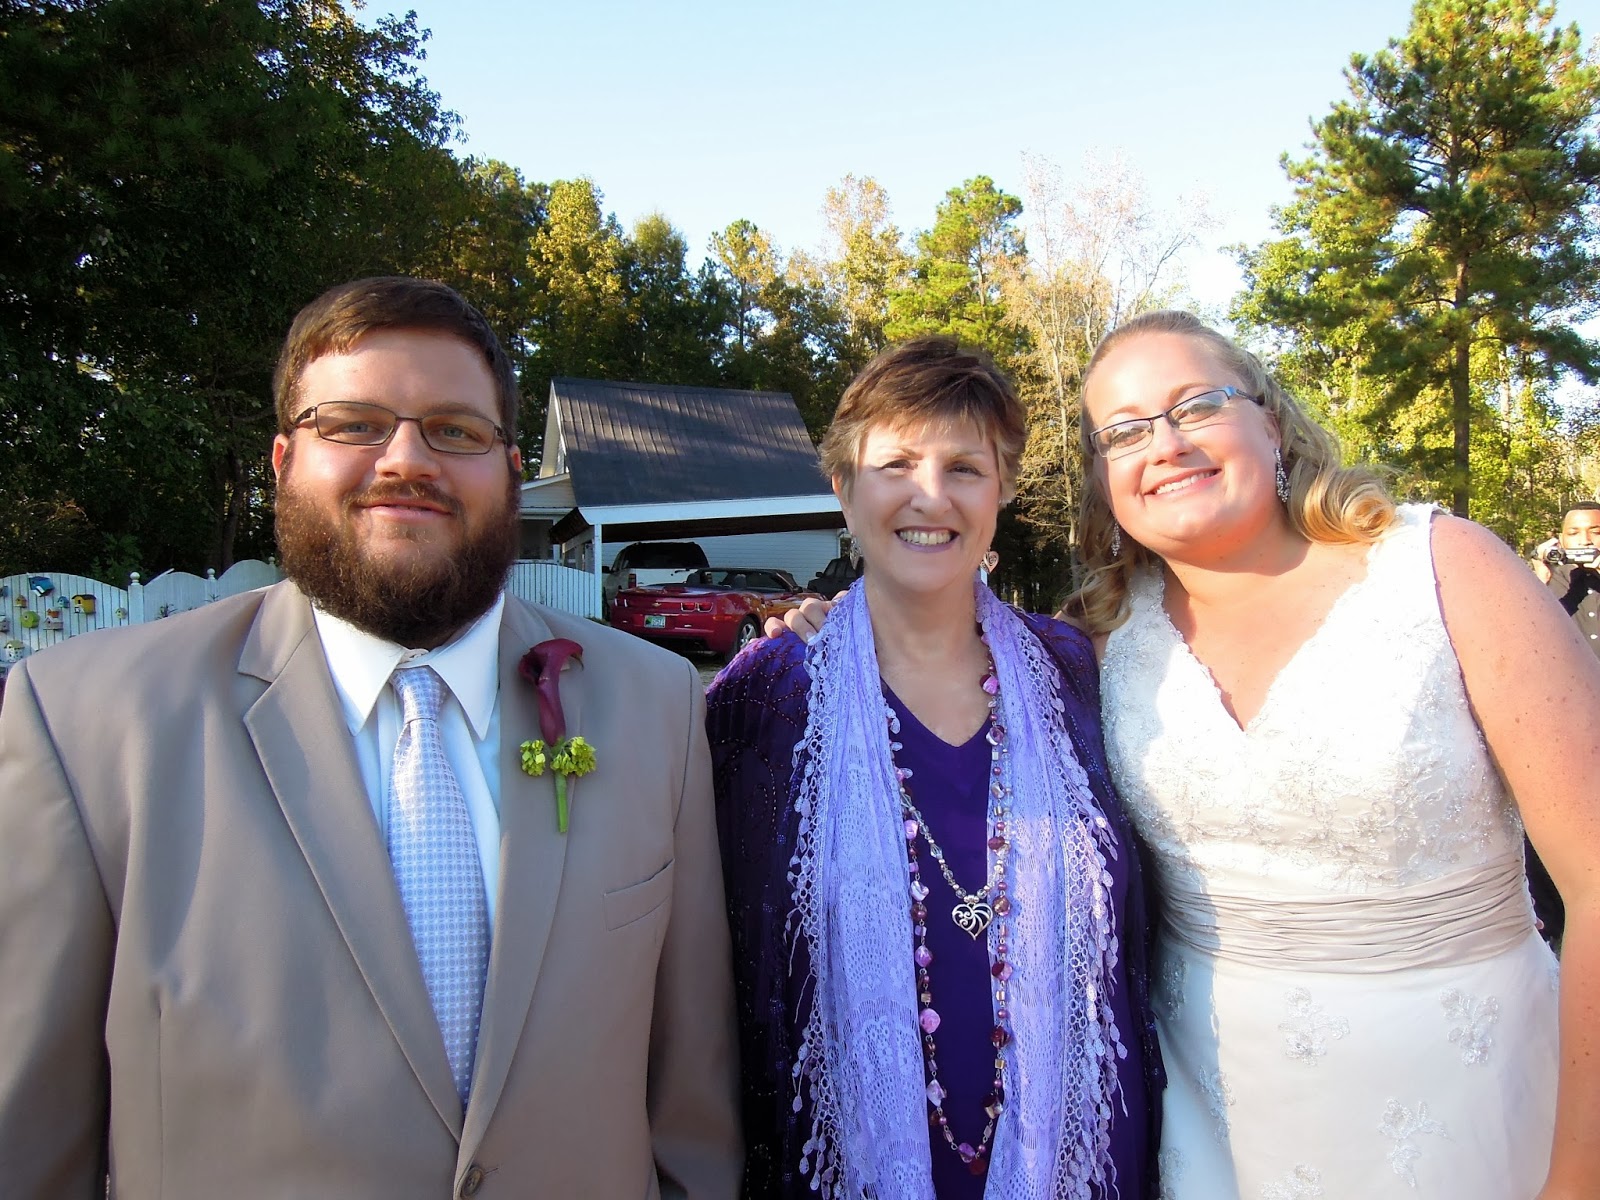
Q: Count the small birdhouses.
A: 11